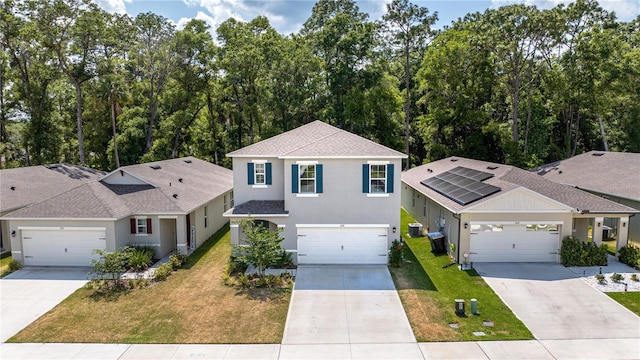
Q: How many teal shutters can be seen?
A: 6